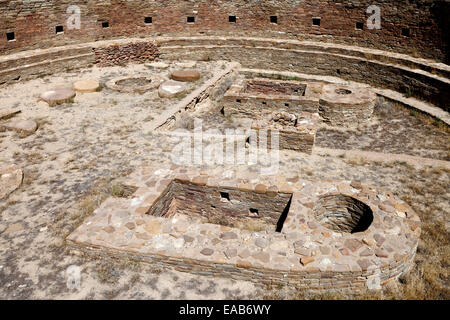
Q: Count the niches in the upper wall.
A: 10